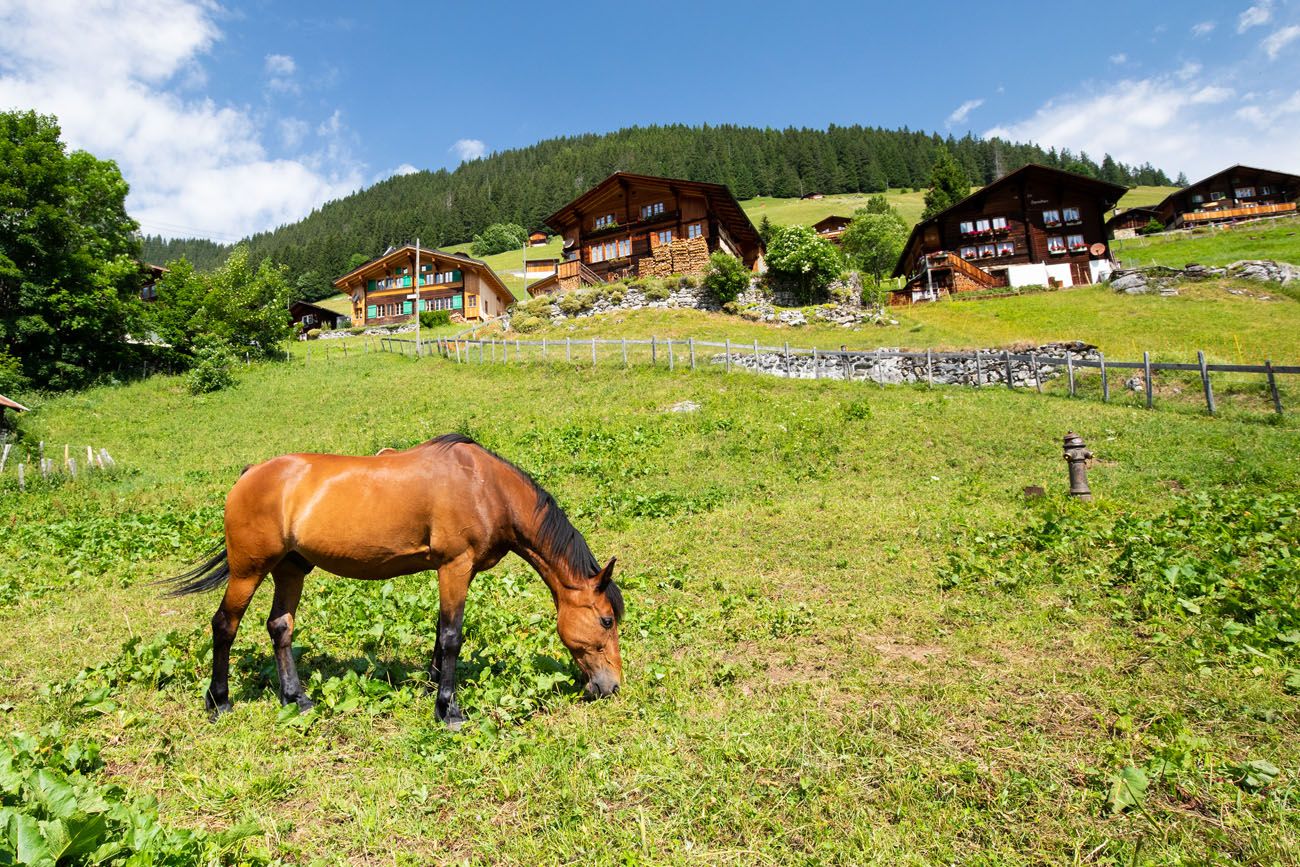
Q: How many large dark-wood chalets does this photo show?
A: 3